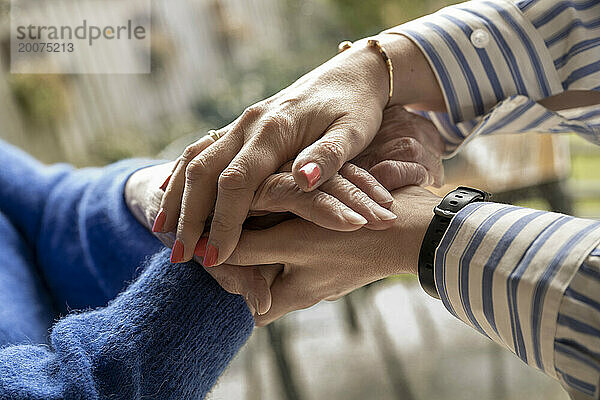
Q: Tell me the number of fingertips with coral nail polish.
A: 6